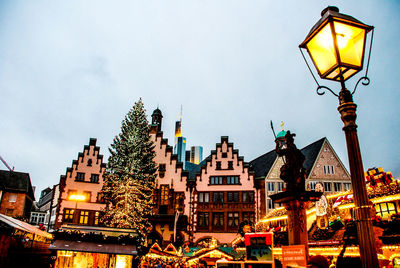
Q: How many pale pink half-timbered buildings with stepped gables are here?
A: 3